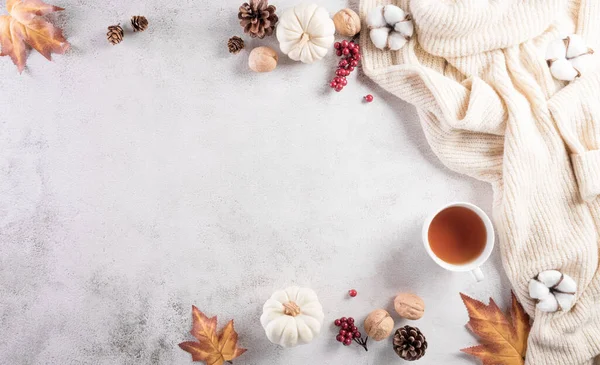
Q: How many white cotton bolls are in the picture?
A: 3